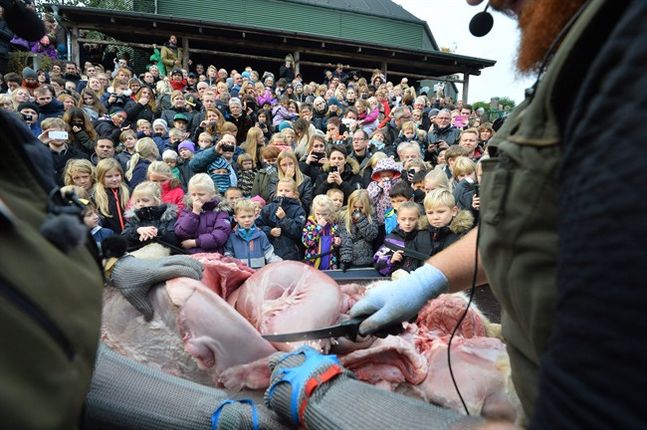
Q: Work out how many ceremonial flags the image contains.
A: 0